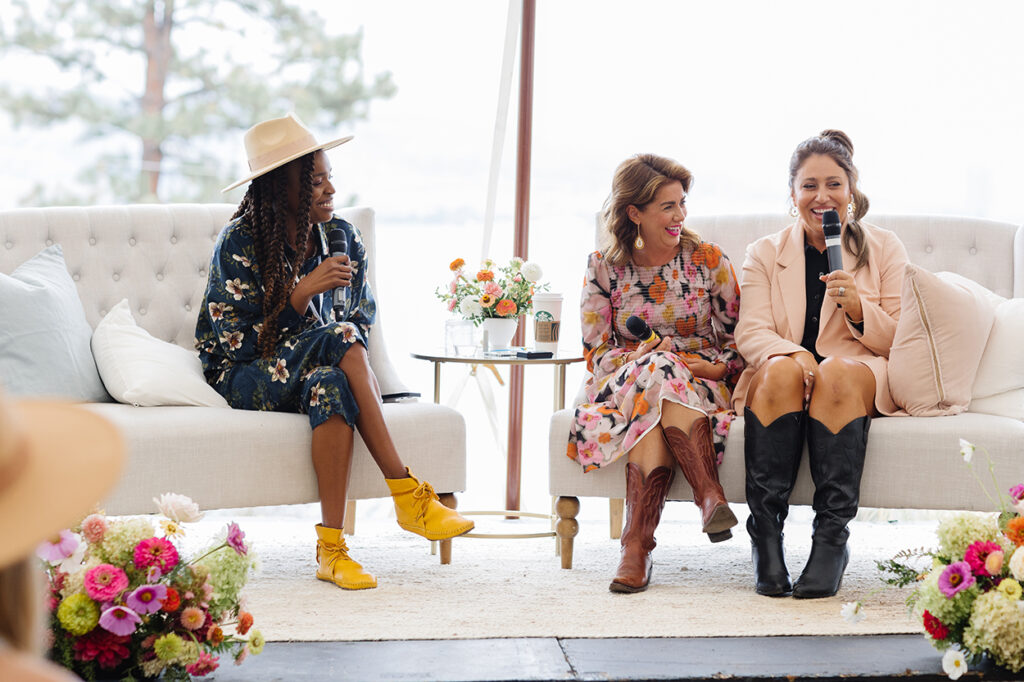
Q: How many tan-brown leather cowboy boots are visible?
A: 2